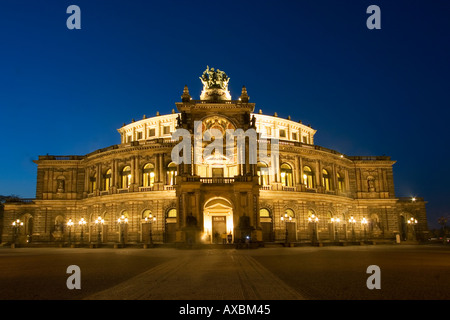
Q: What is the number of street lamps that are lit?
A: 12